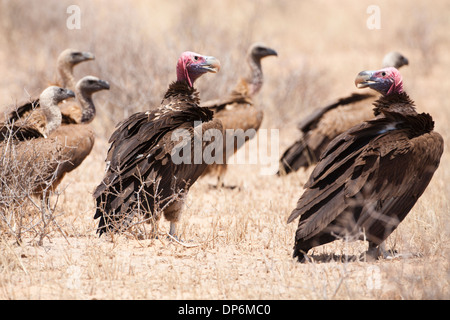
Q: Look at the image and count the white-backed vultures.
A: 5